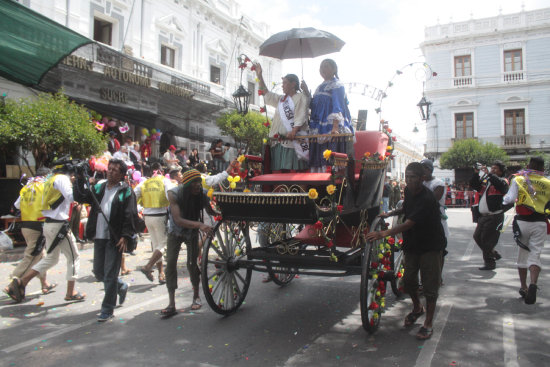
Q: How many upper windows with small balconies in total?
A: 2